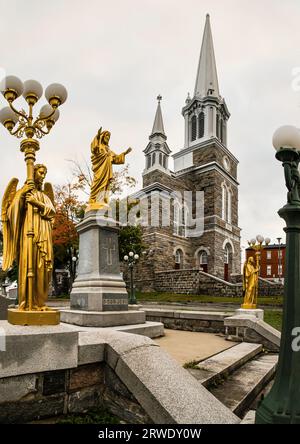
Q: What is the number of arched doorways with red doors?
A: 3